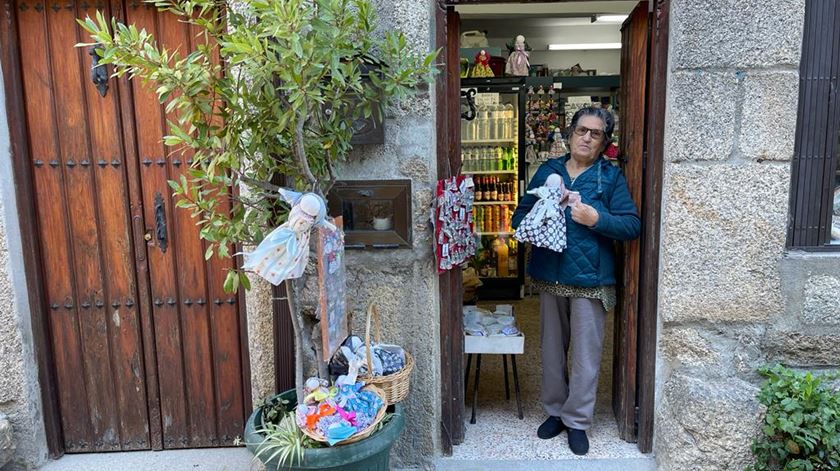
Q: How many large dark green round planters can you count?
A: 1